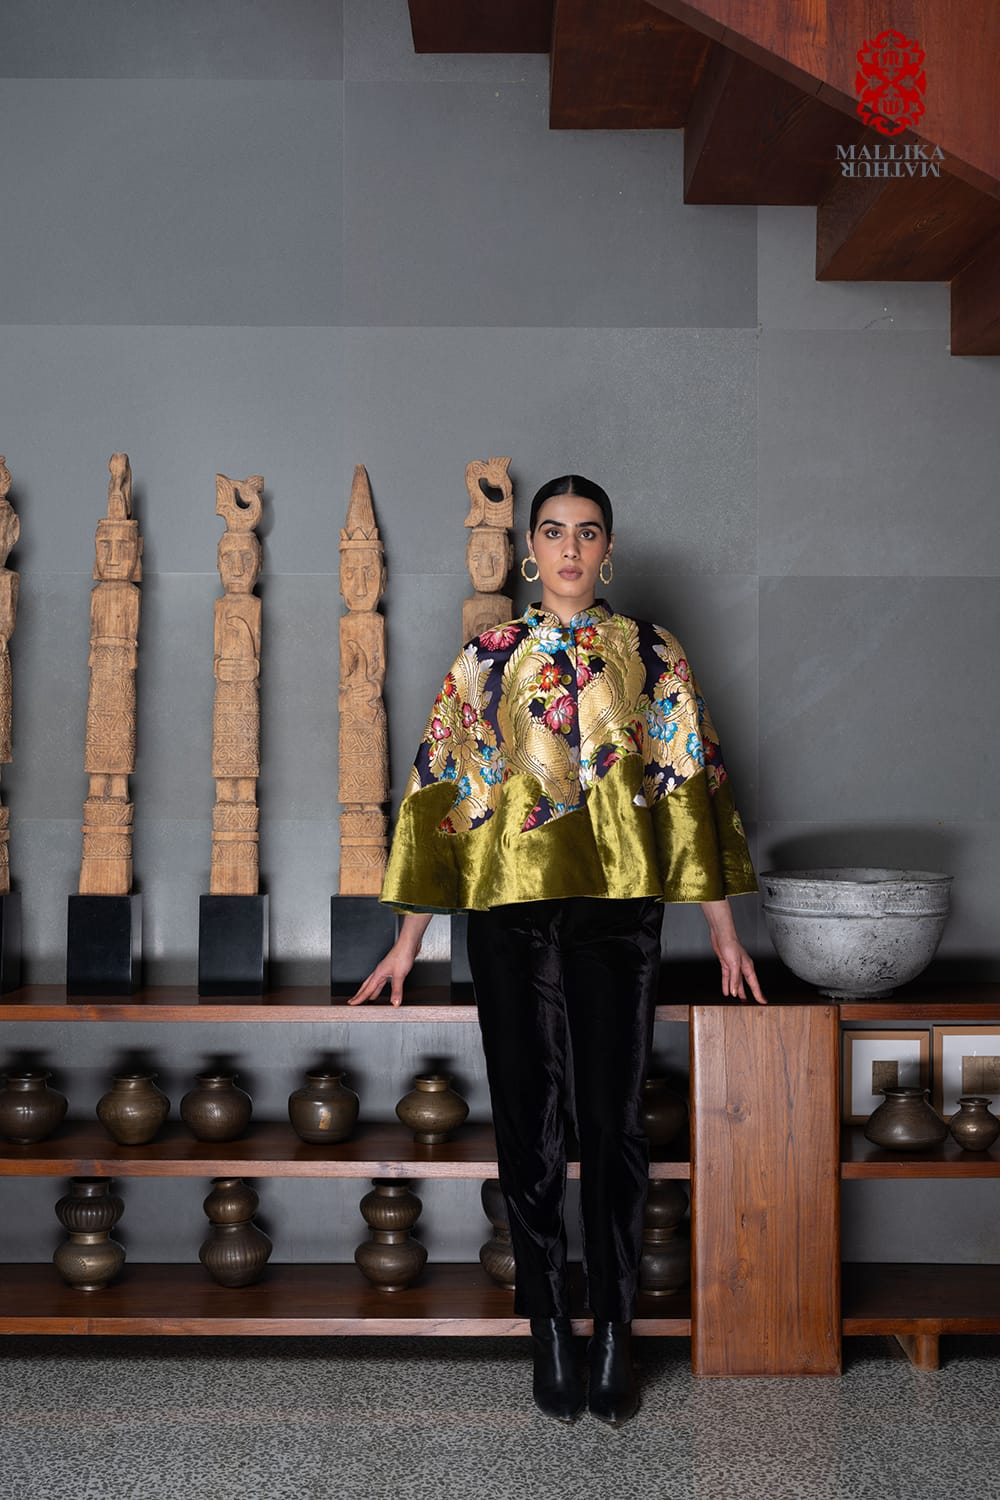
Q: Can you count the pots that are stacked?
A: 10